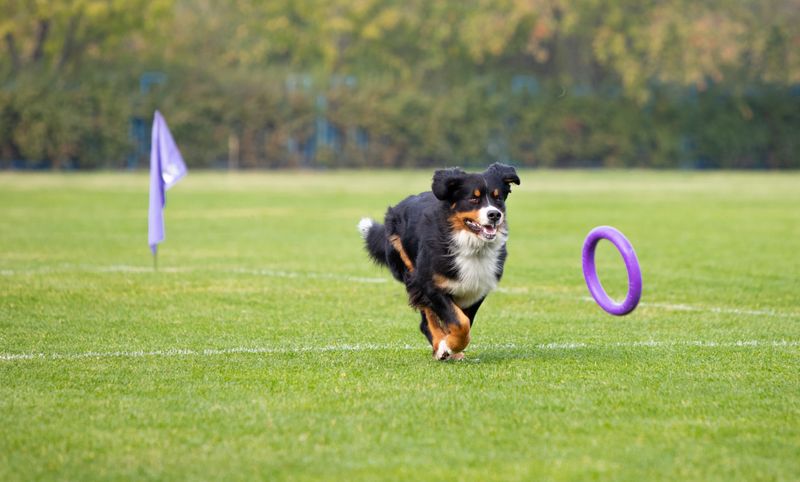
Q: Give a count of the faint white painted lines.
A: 2